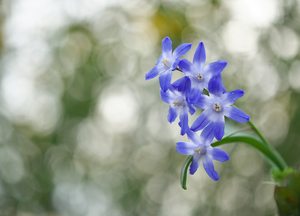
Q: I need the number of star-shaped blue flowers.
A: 5